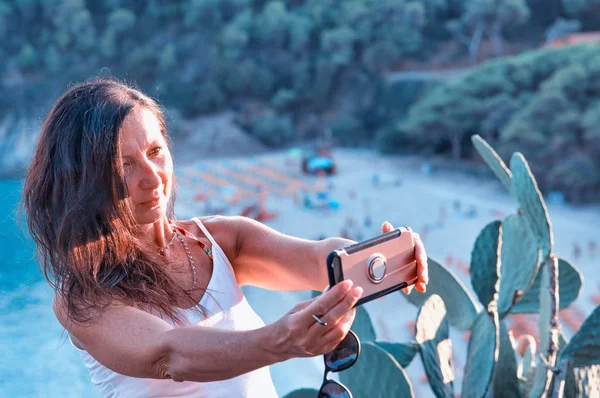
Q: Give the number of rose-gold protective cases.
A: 1